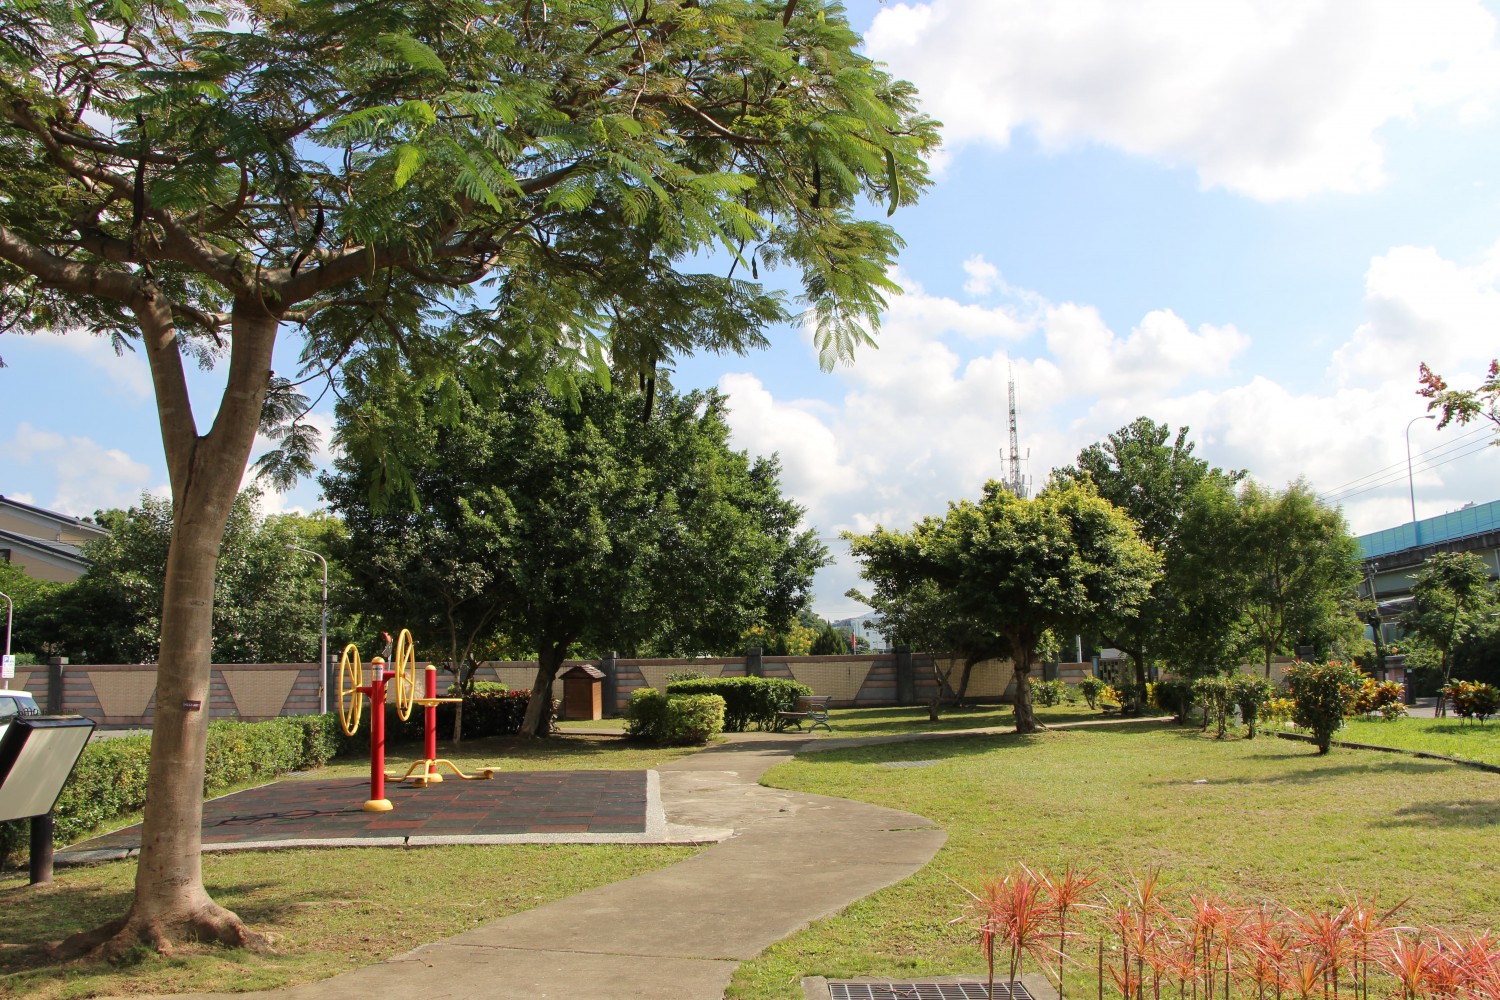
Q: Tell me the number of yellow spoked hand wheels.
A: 2